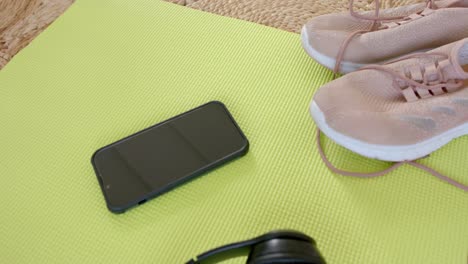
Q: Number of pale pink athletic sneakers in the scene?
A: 2